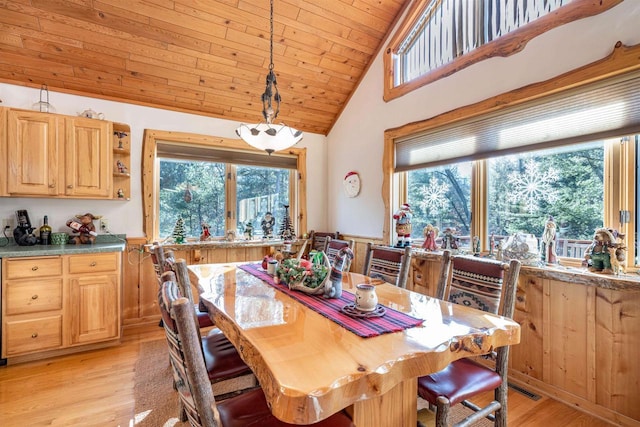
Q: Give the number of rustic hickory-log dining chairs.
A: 7